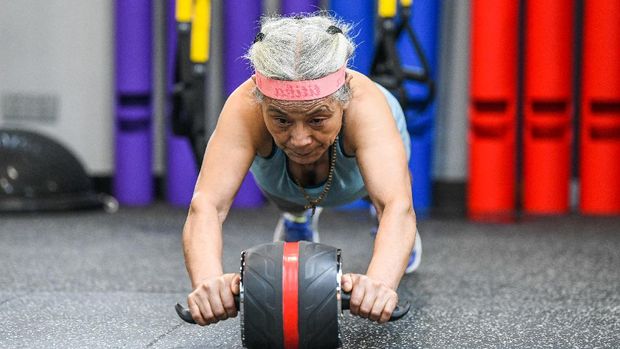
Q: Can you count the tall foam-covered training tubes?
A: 9